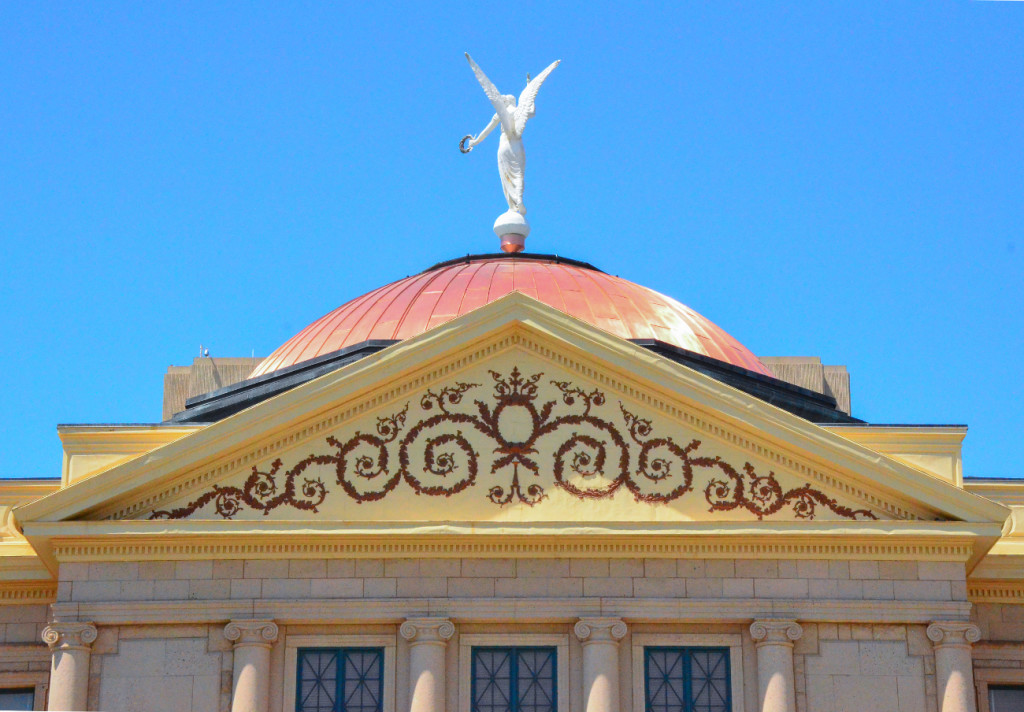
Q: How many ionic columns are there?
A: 6